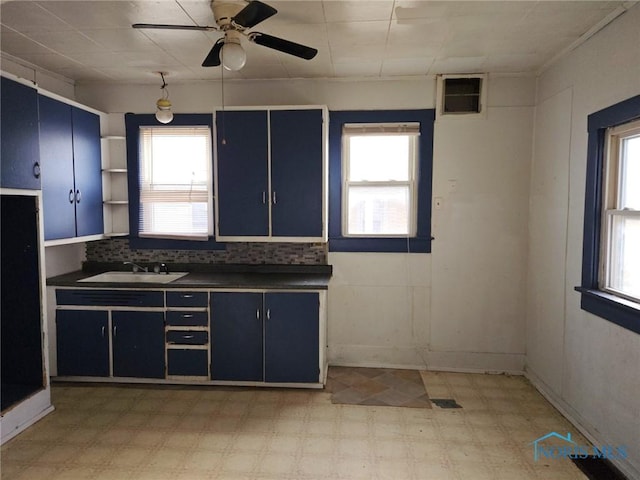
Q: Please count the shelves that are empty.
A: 4